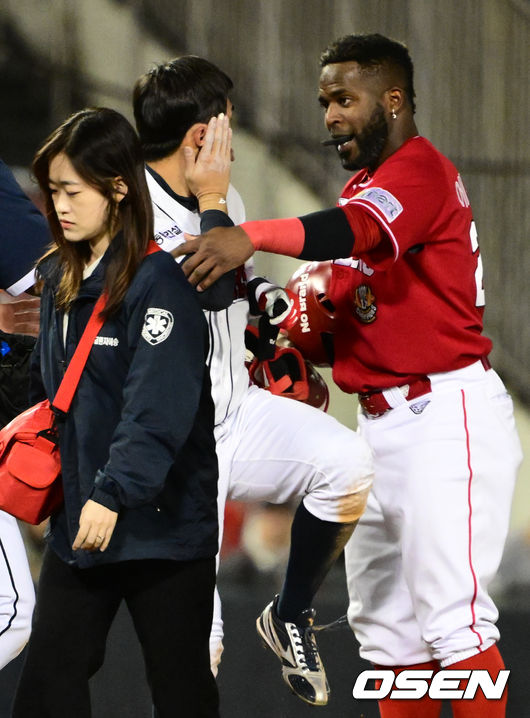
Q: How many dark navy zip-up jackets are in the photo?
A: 1